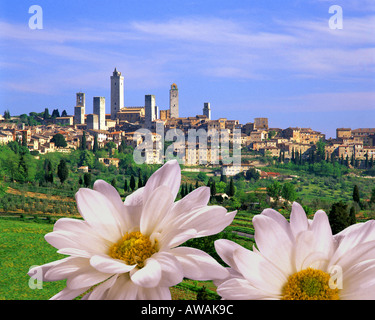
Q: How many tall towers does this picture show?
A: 6